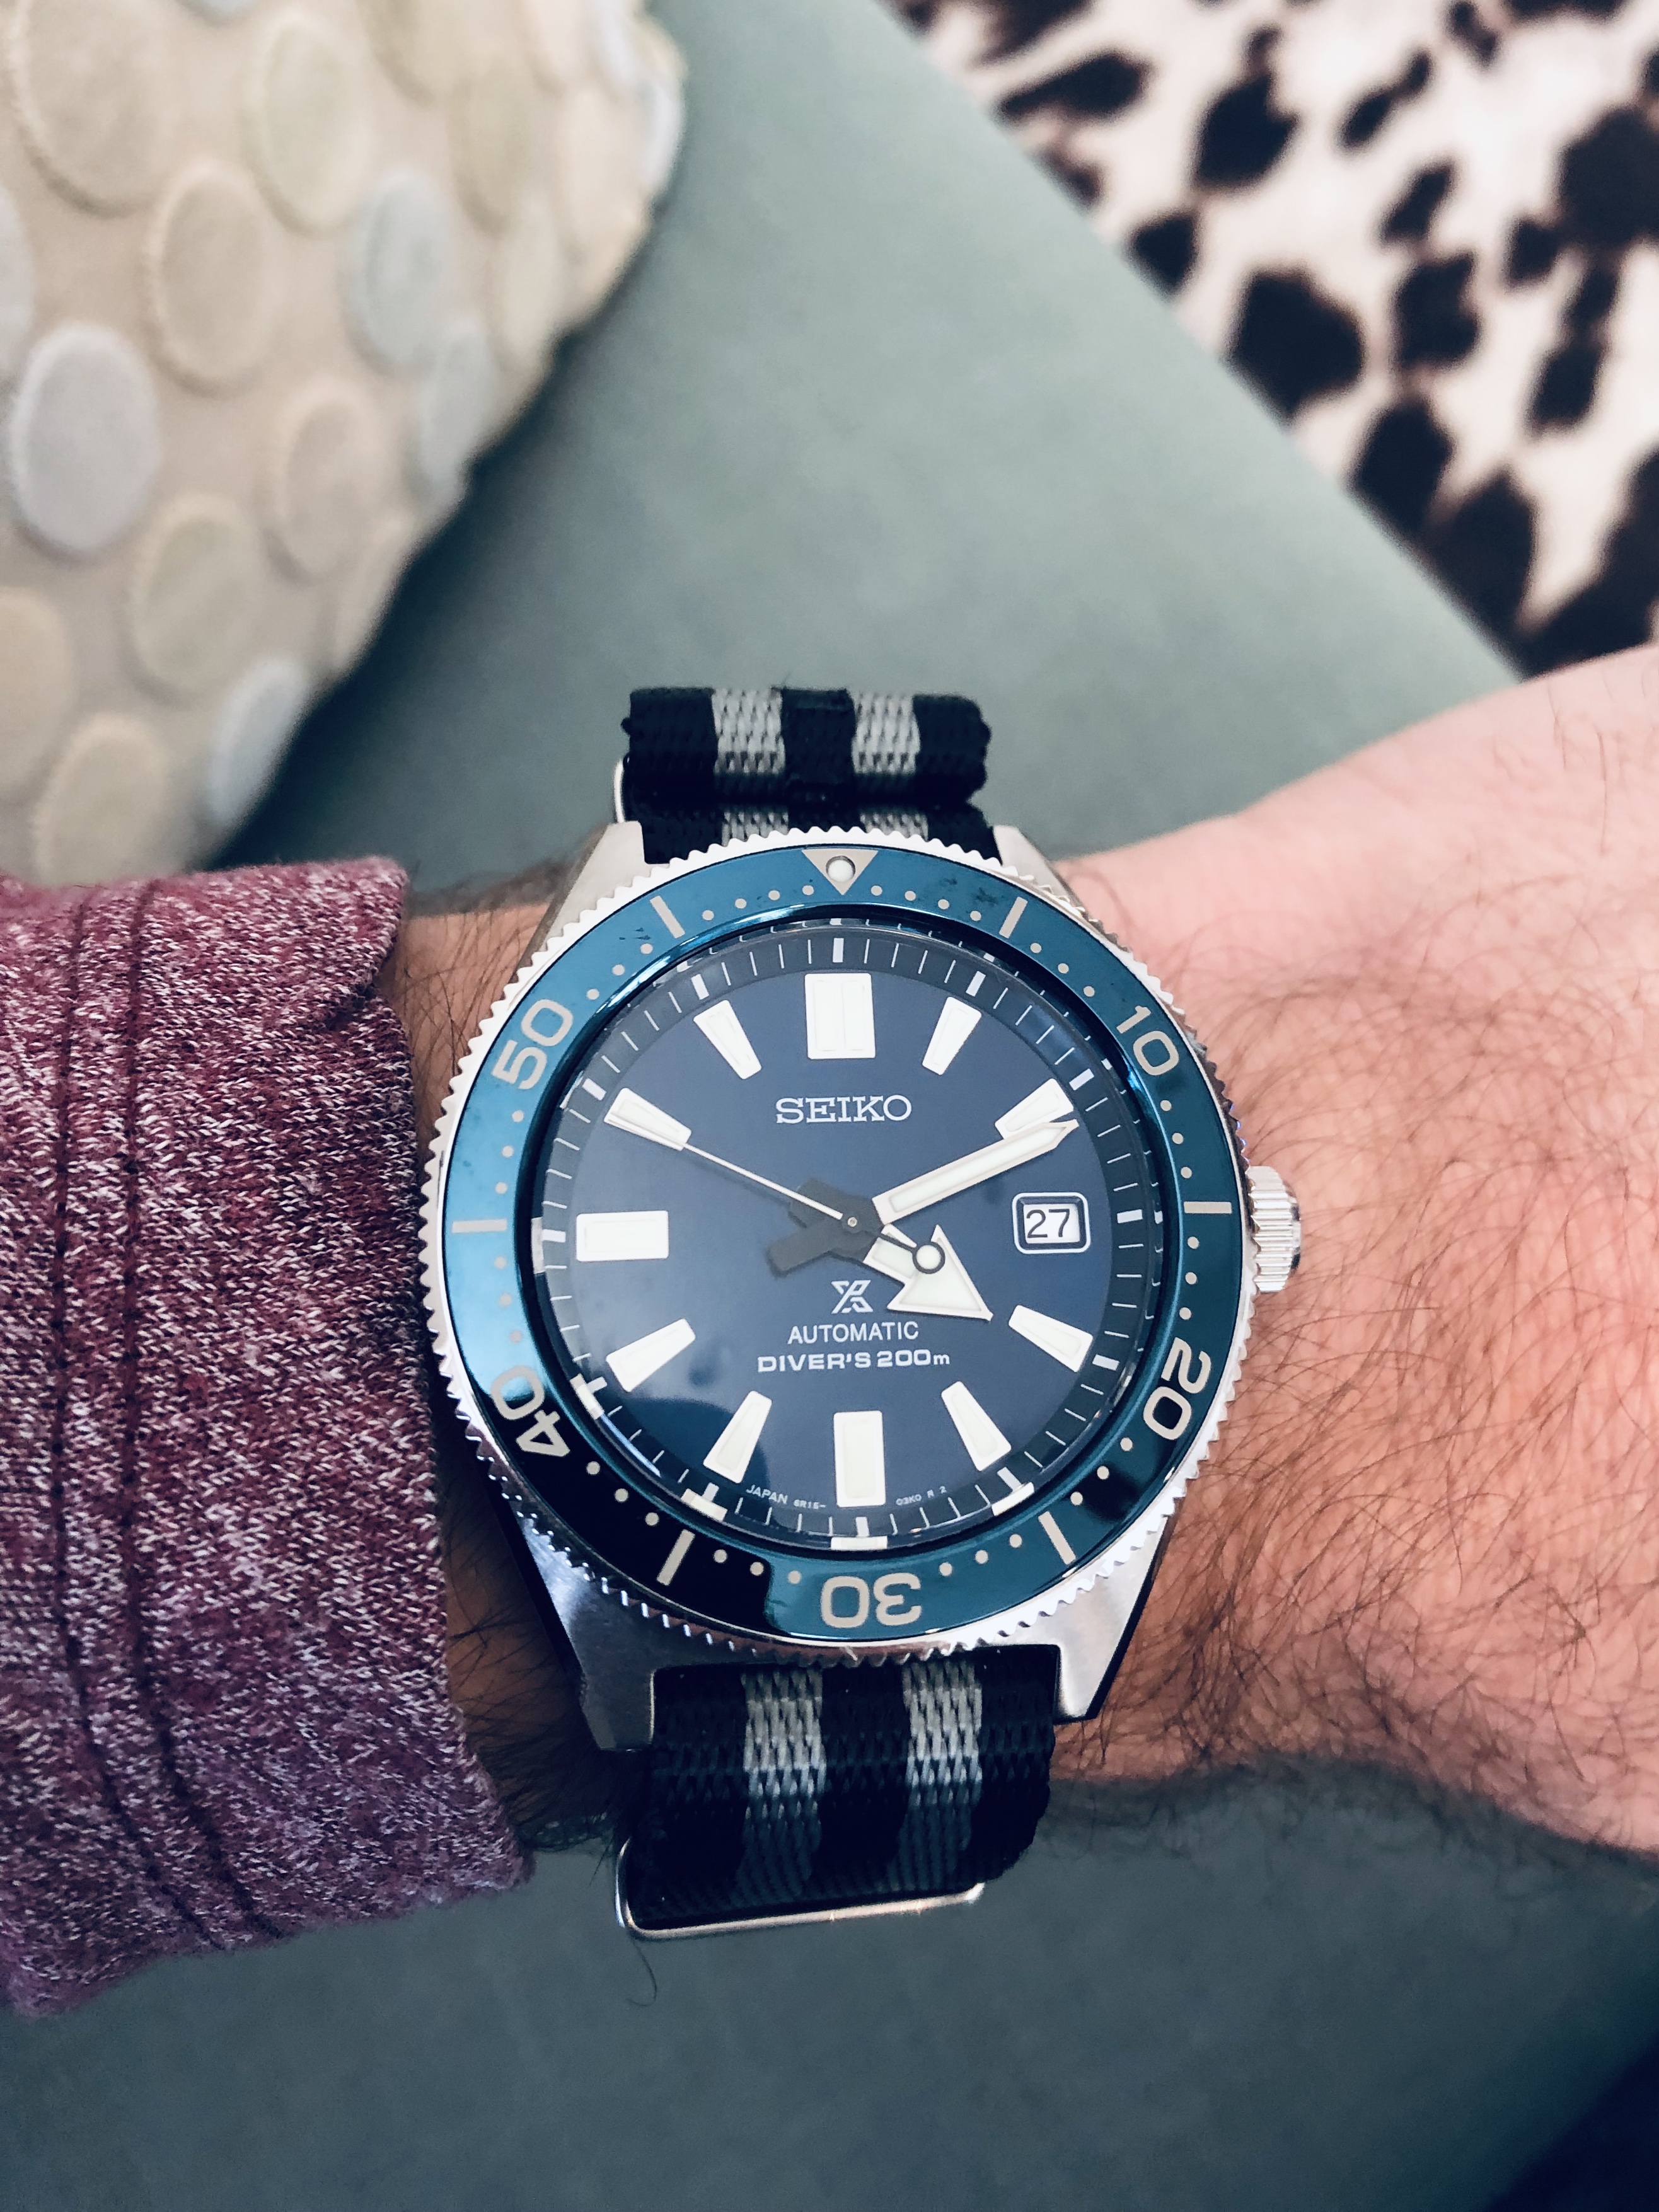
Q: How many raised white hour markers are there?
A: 11